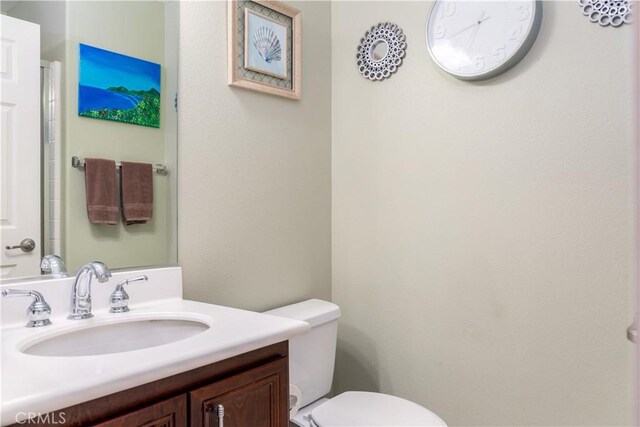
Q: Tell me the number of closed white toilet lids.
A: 1